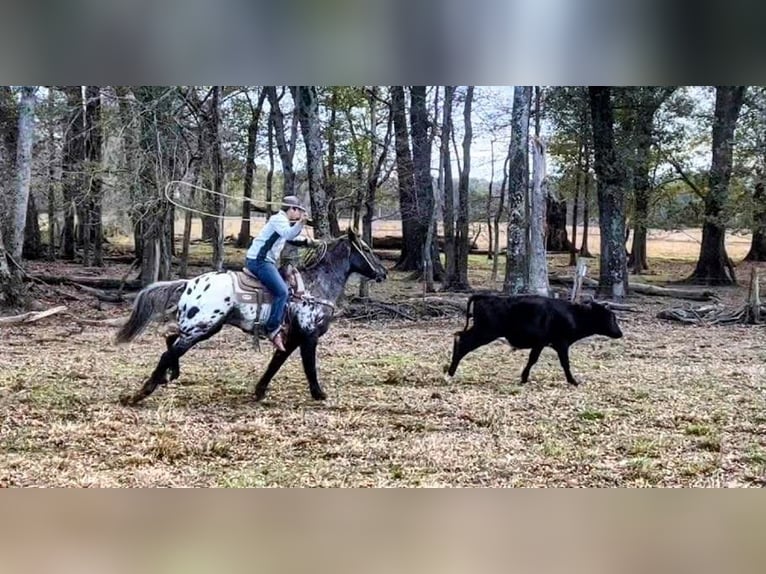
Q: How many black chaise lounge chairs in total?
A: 0